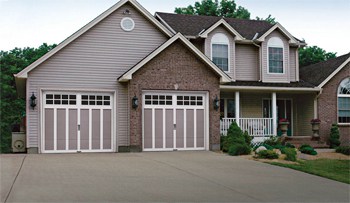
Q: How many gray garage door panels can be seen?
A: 12